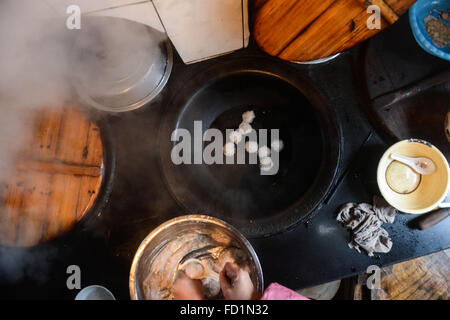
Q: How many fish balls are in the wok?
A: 8